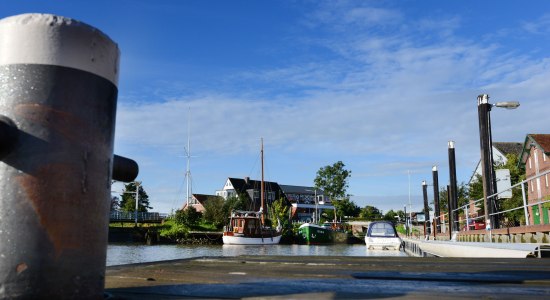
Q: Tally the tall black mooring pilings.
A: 4